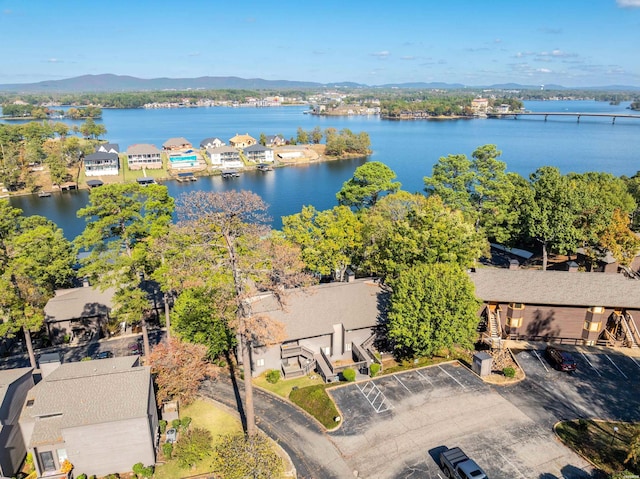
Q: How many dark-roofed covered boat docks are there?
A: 5